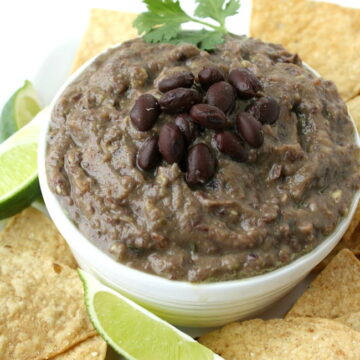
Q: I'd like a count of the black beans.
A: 14